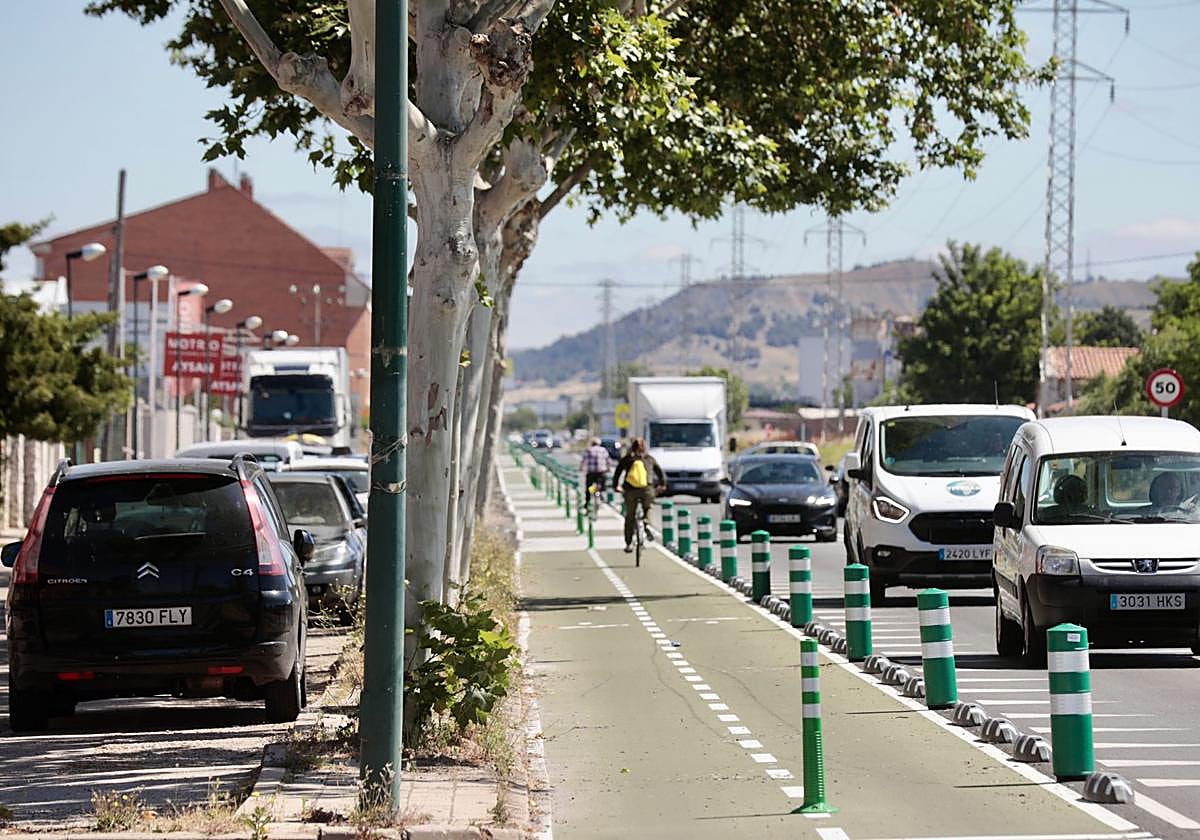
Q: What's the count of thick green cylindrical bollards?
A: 9